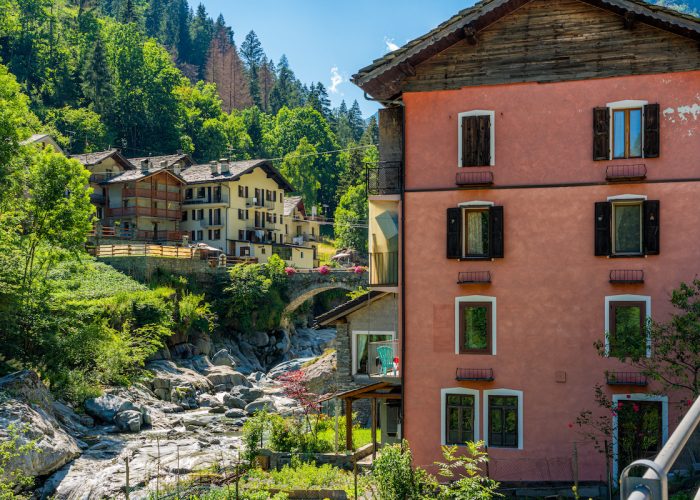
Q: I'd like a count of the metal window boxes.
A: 6